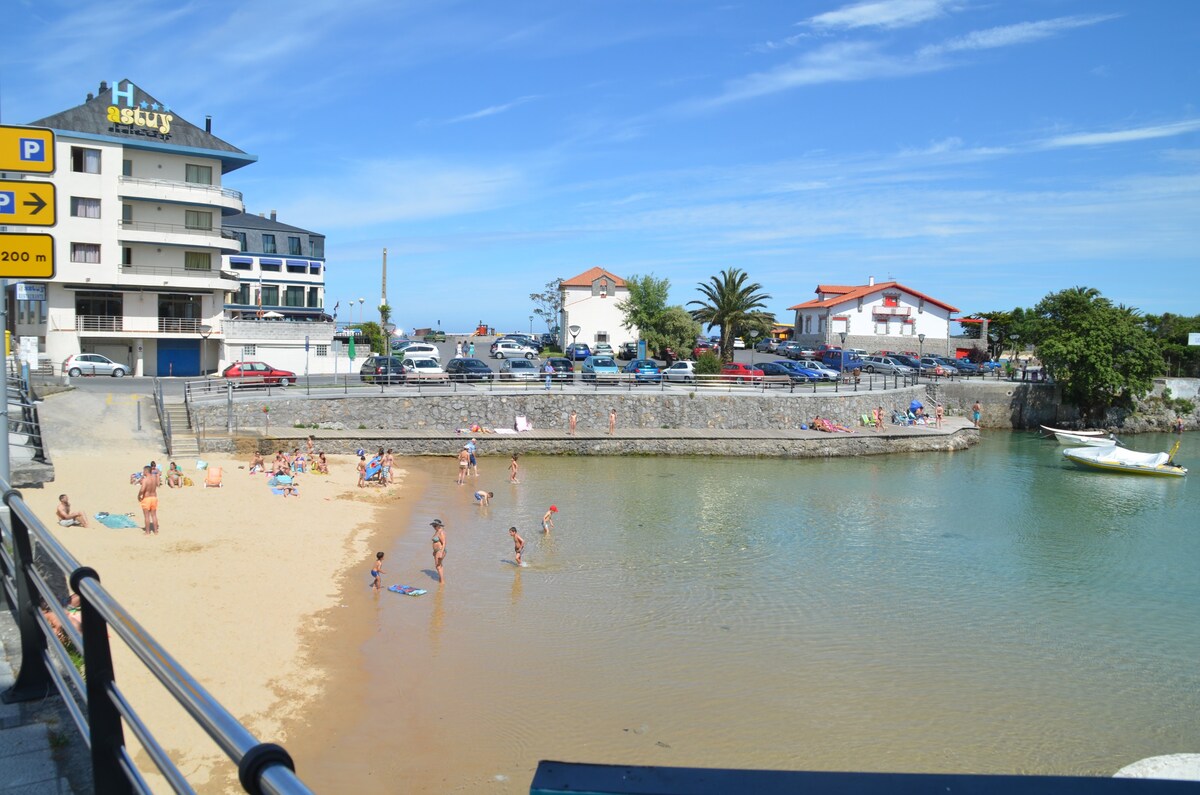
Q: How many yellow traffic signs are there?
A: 3